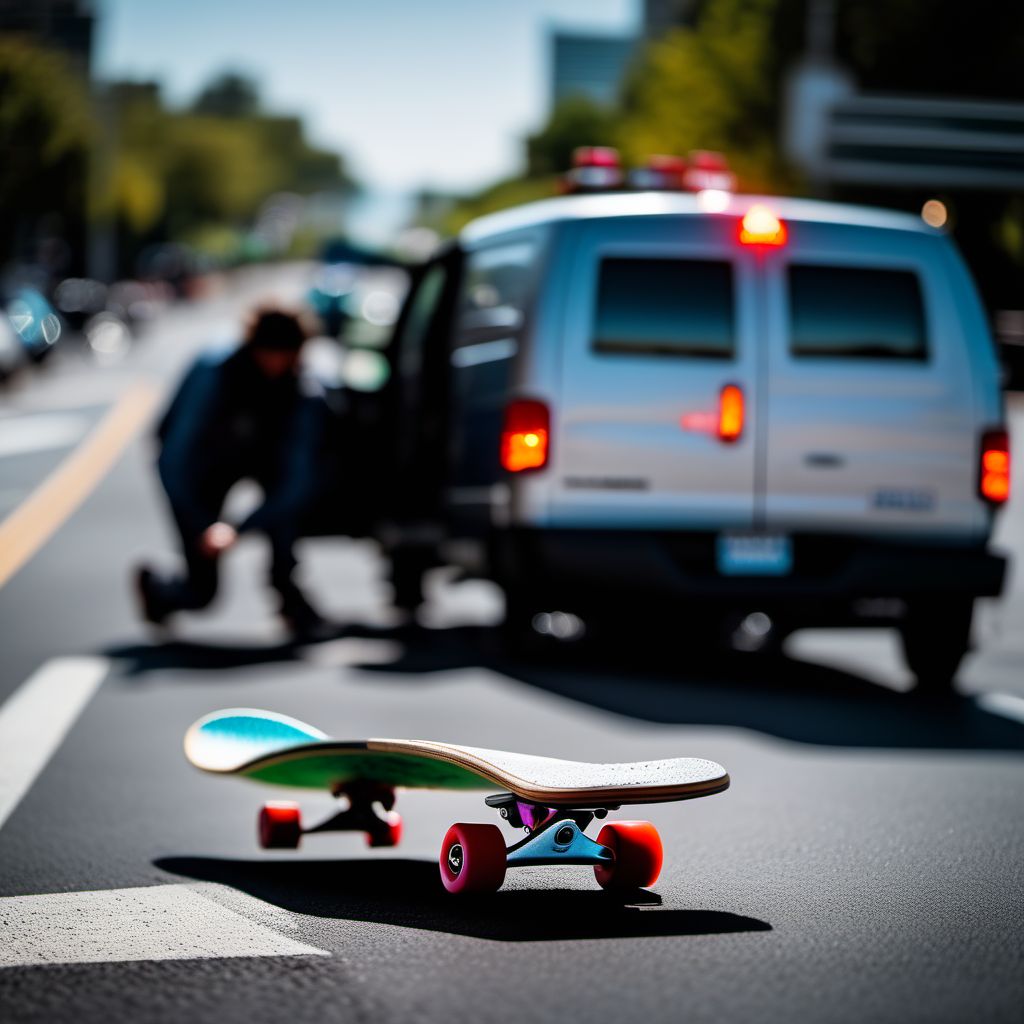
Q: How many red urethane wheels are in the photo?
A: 4